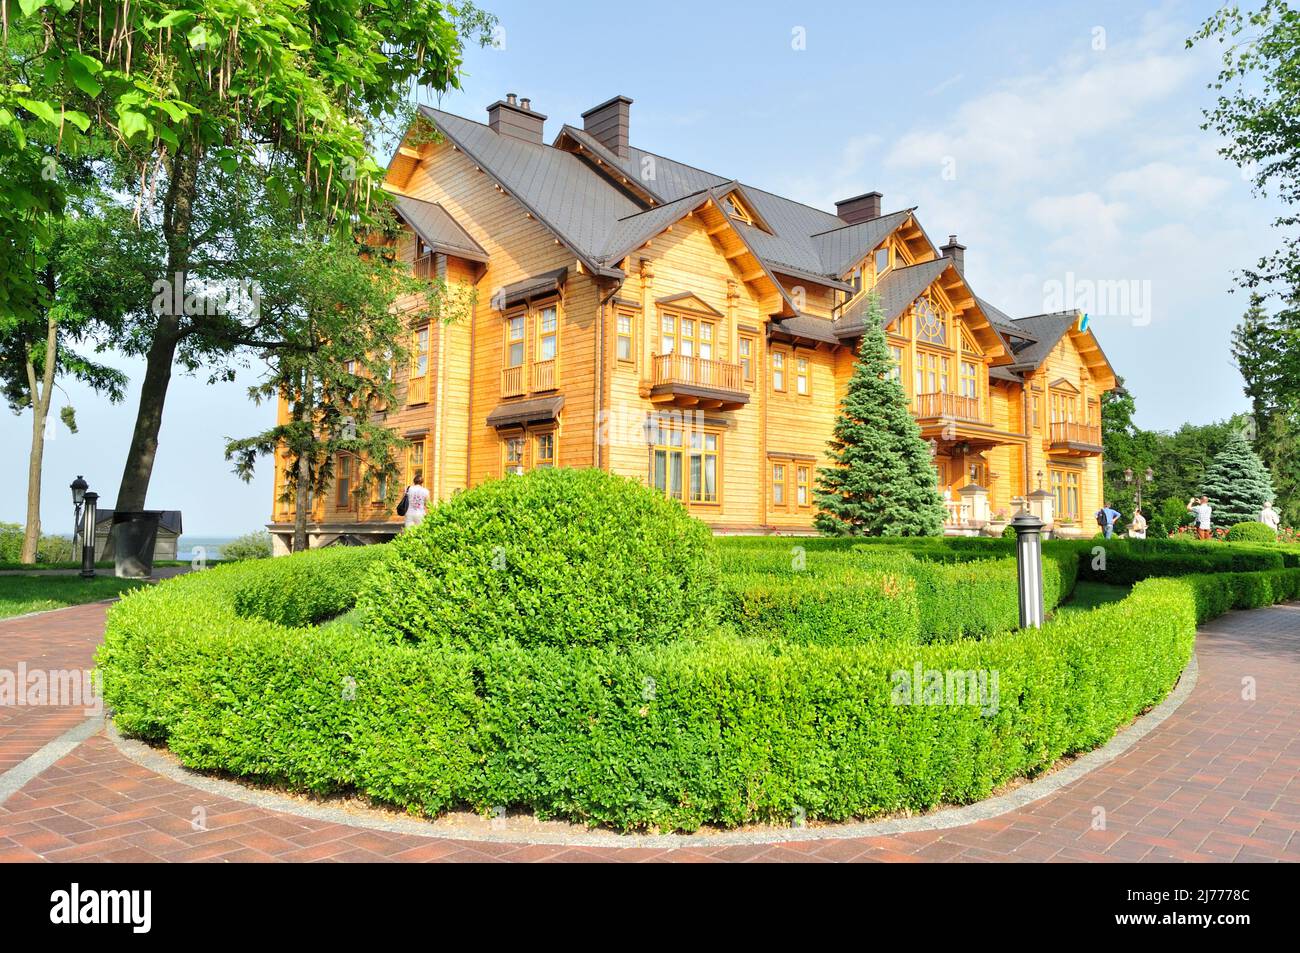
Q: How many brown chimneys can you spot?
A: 4